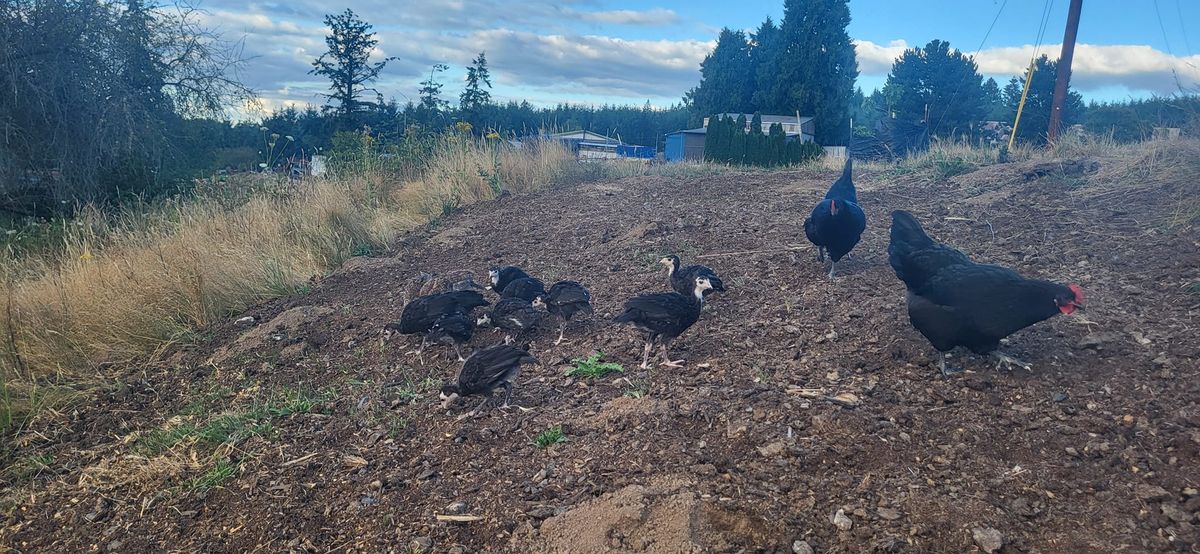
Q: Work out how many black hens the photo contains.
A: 2